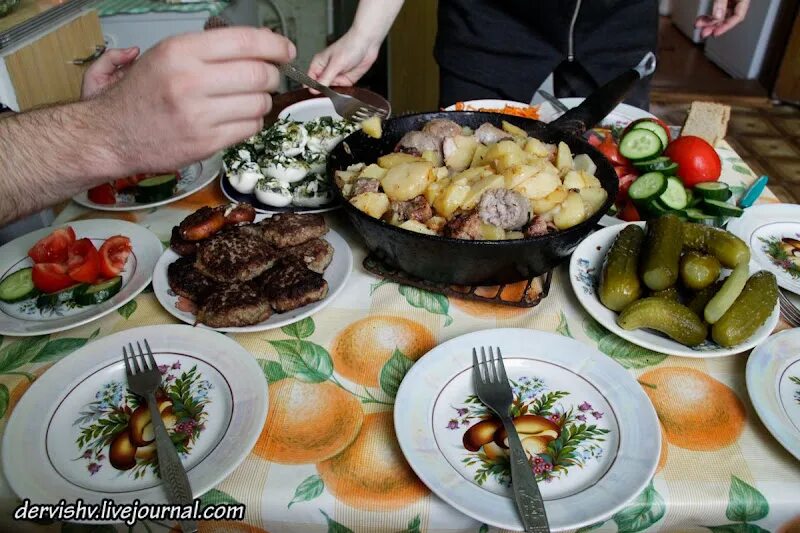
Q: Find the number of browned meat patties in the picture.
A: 6